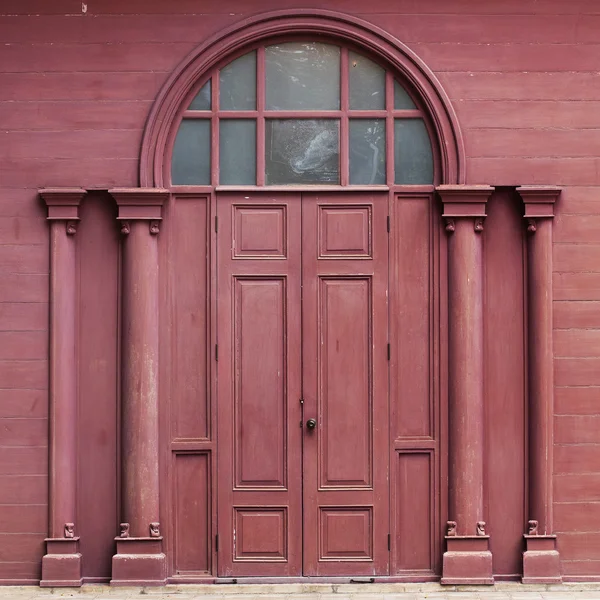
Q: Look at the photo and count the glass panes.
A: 10